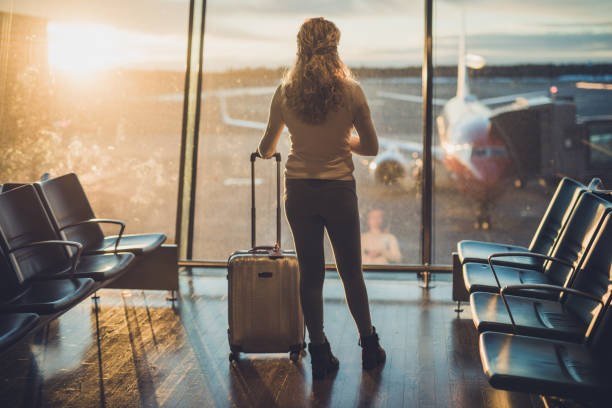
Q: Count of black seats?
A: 8